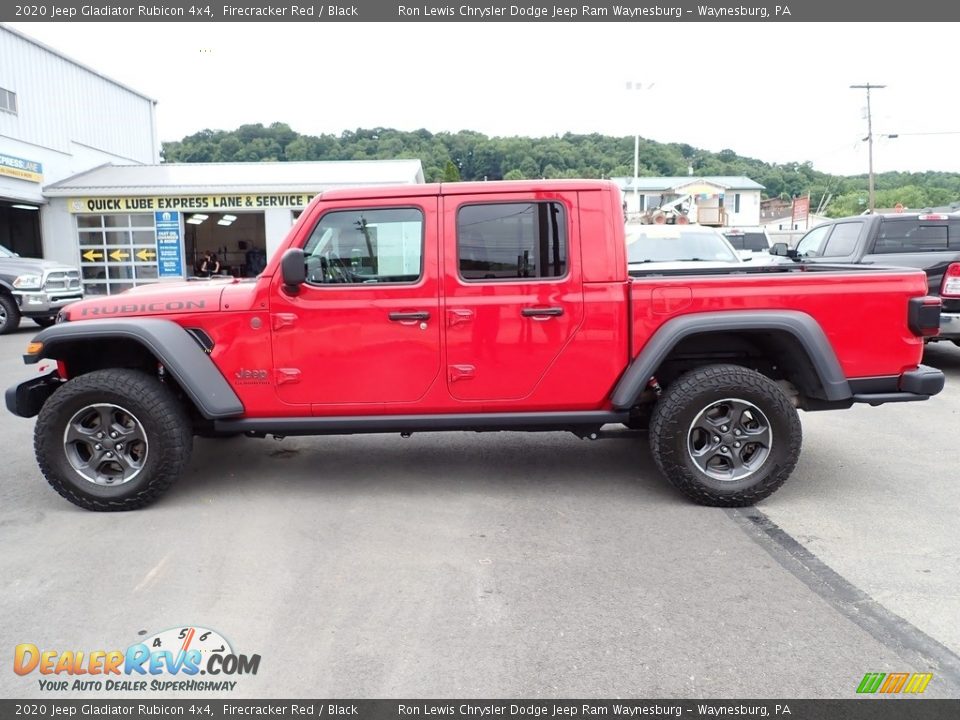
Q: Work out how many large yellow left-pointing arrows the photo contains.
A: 3